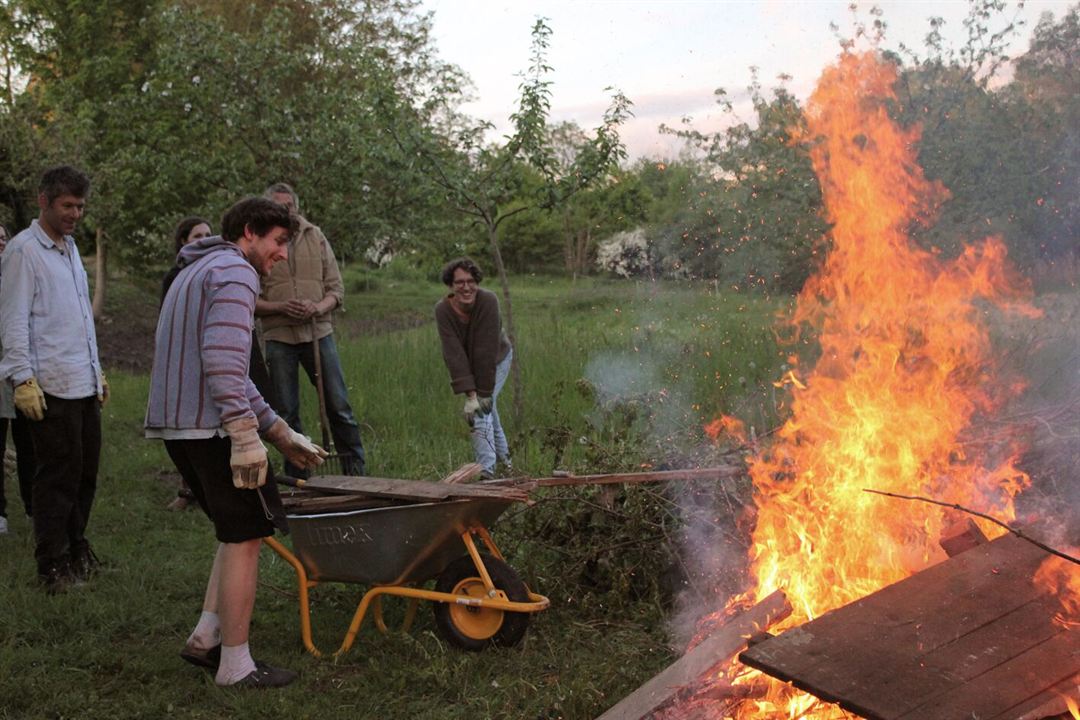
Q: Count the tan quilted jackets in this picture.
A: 1